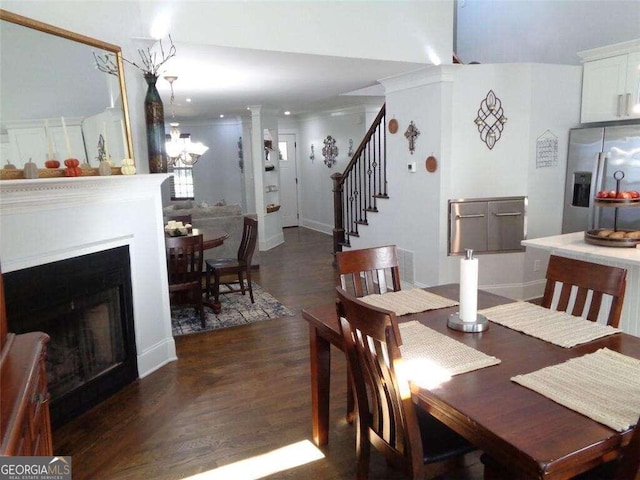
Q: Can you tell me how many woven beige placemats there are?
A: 4